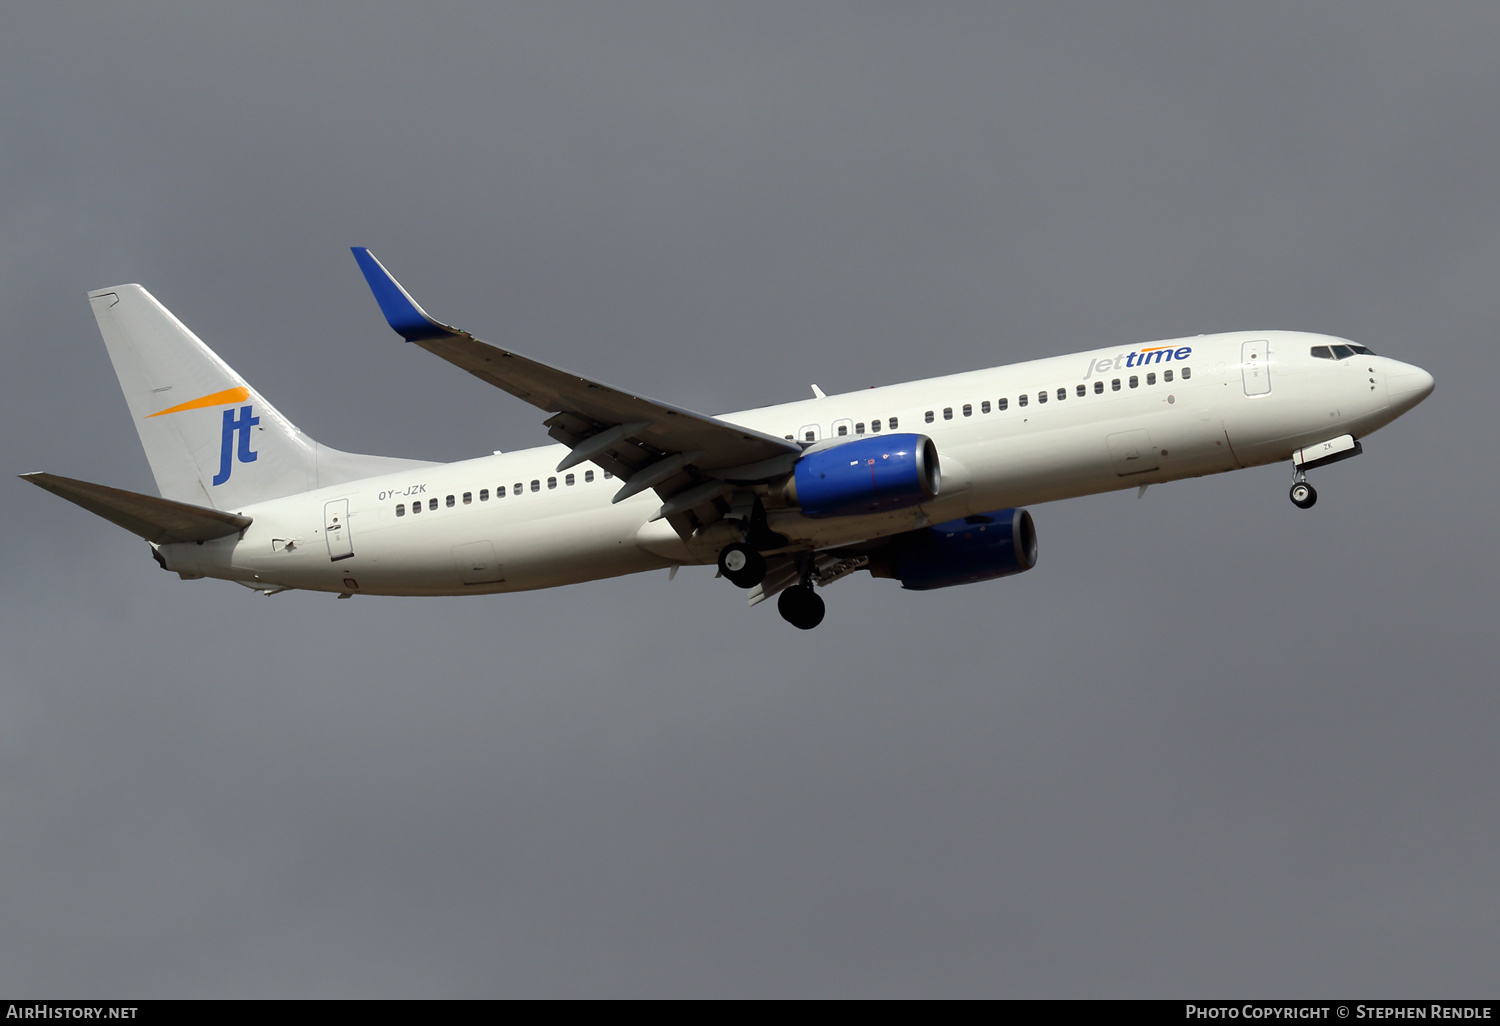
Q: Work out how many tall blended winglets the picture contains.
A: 1